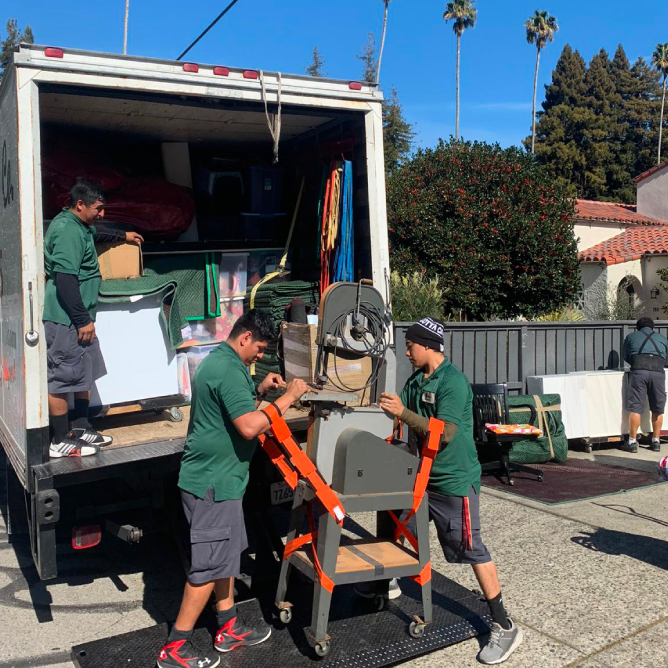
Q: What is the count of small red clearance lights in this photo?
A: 5